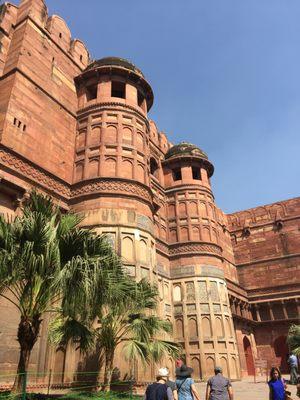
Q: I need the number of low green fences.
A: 1